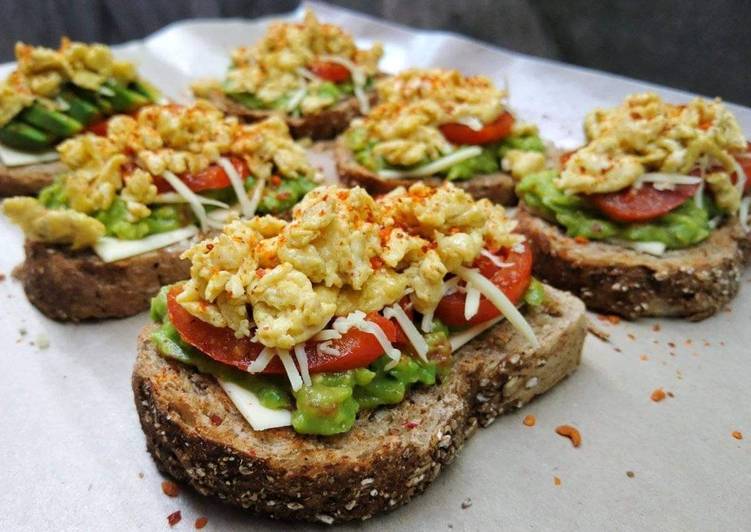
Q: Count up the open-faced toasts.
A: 6